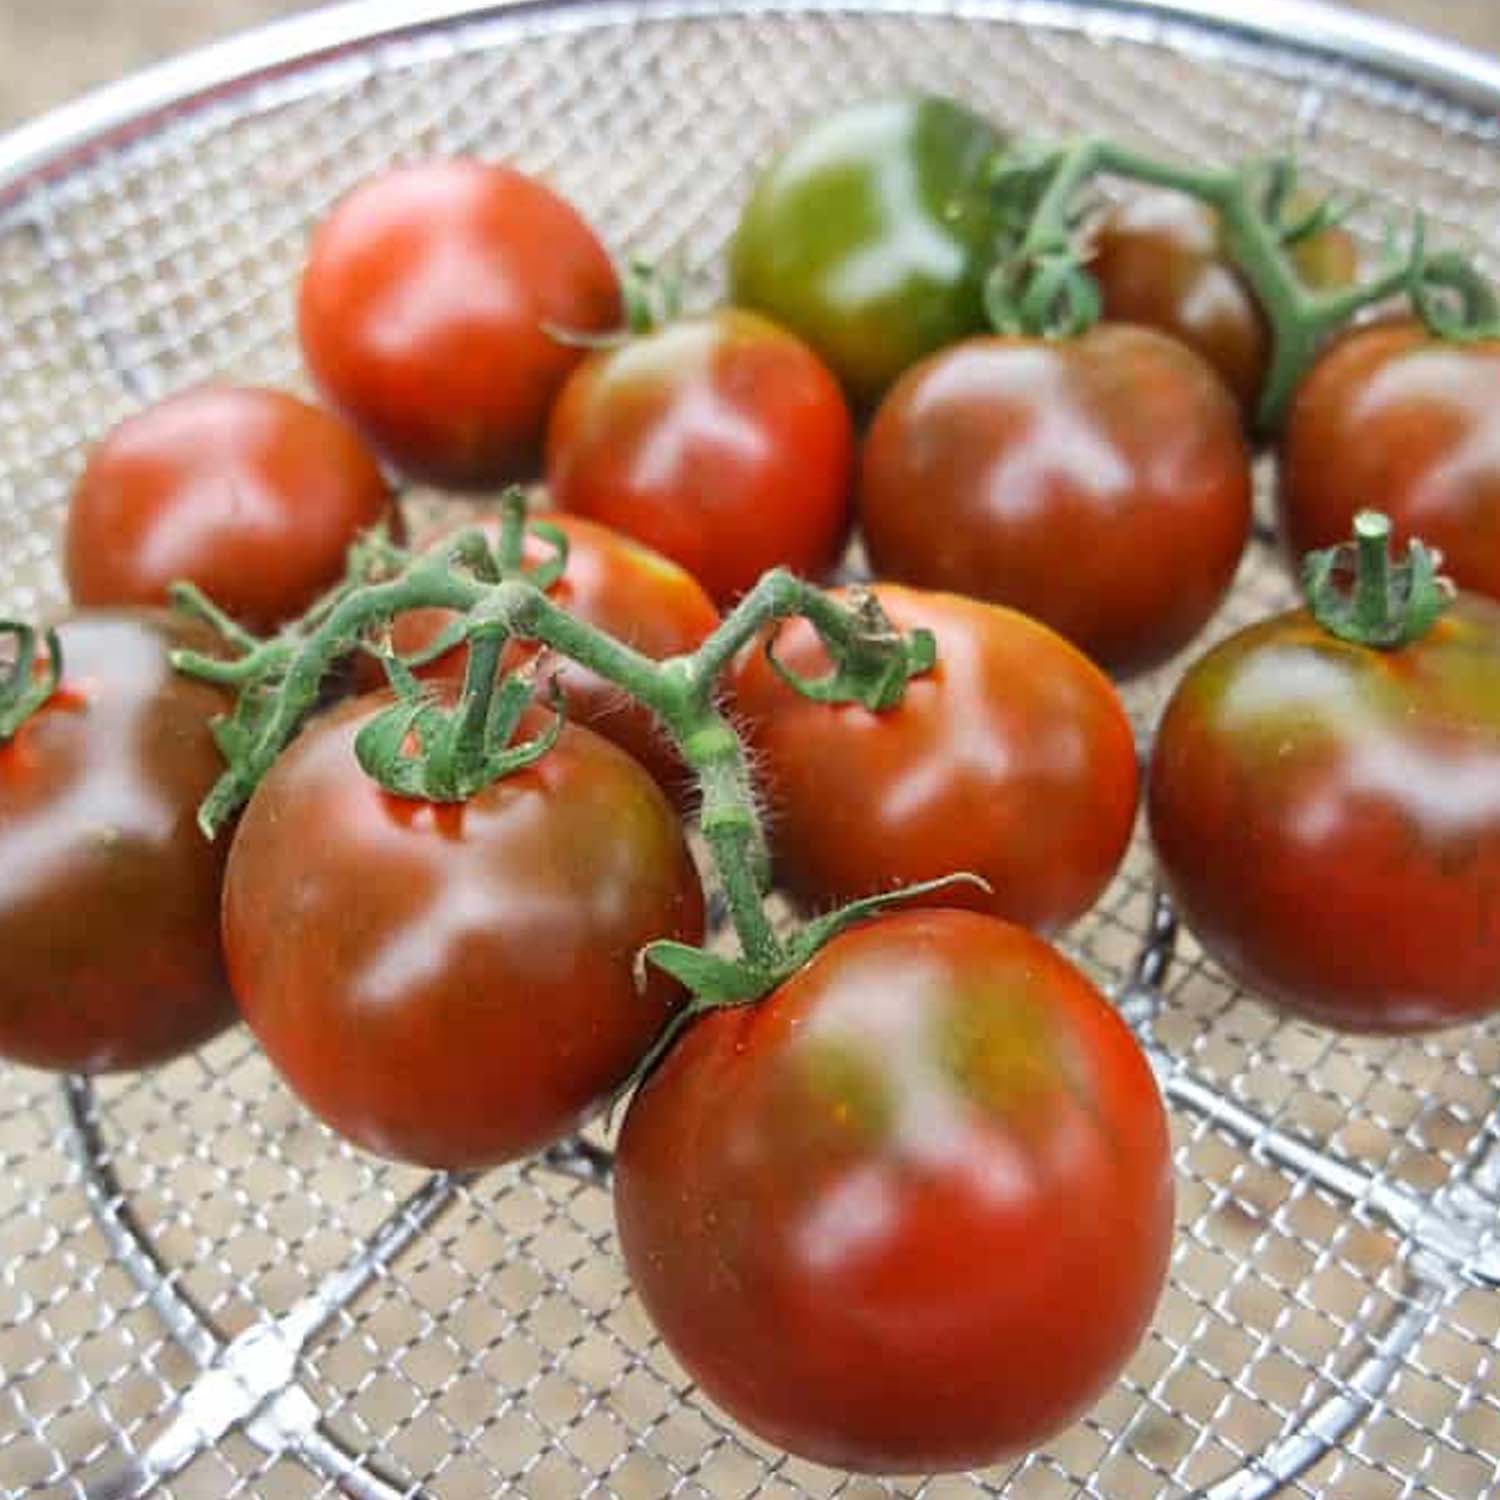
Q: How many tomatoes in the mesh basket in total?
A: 13